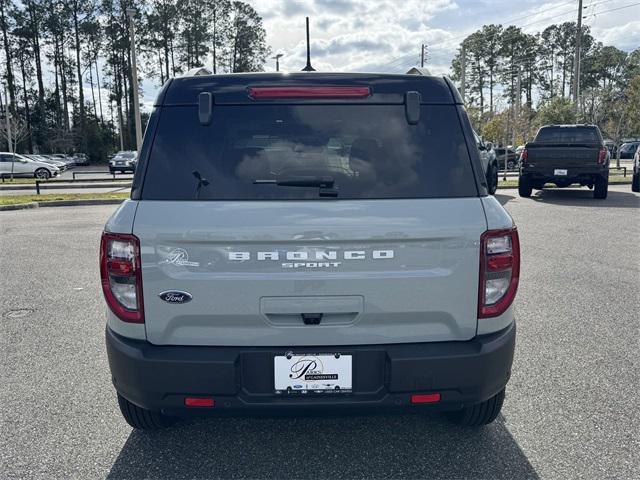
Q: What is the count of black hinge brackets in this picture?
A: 2